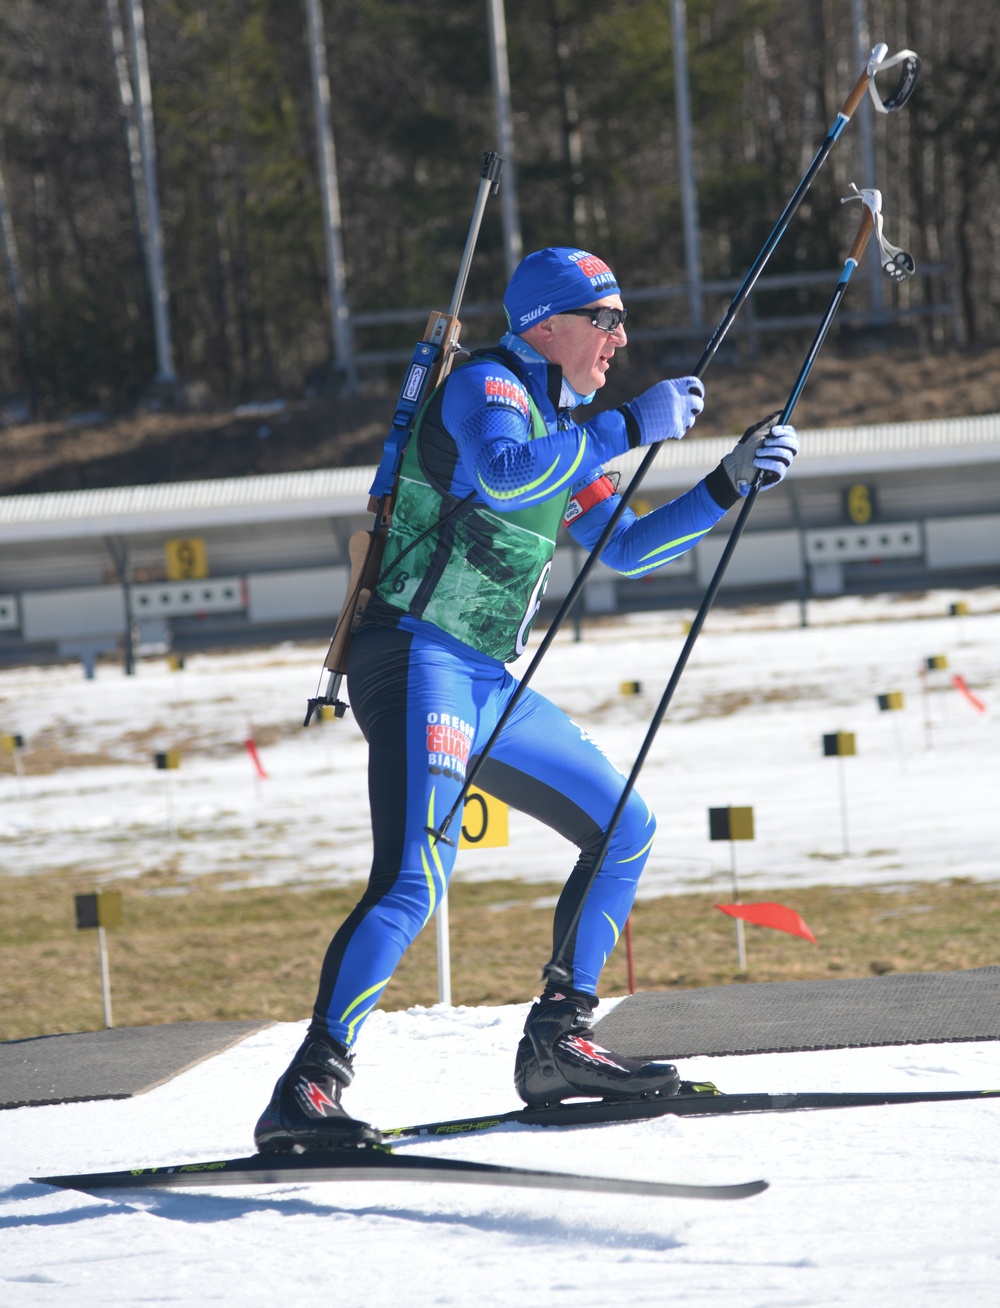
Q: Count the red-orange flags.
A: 3